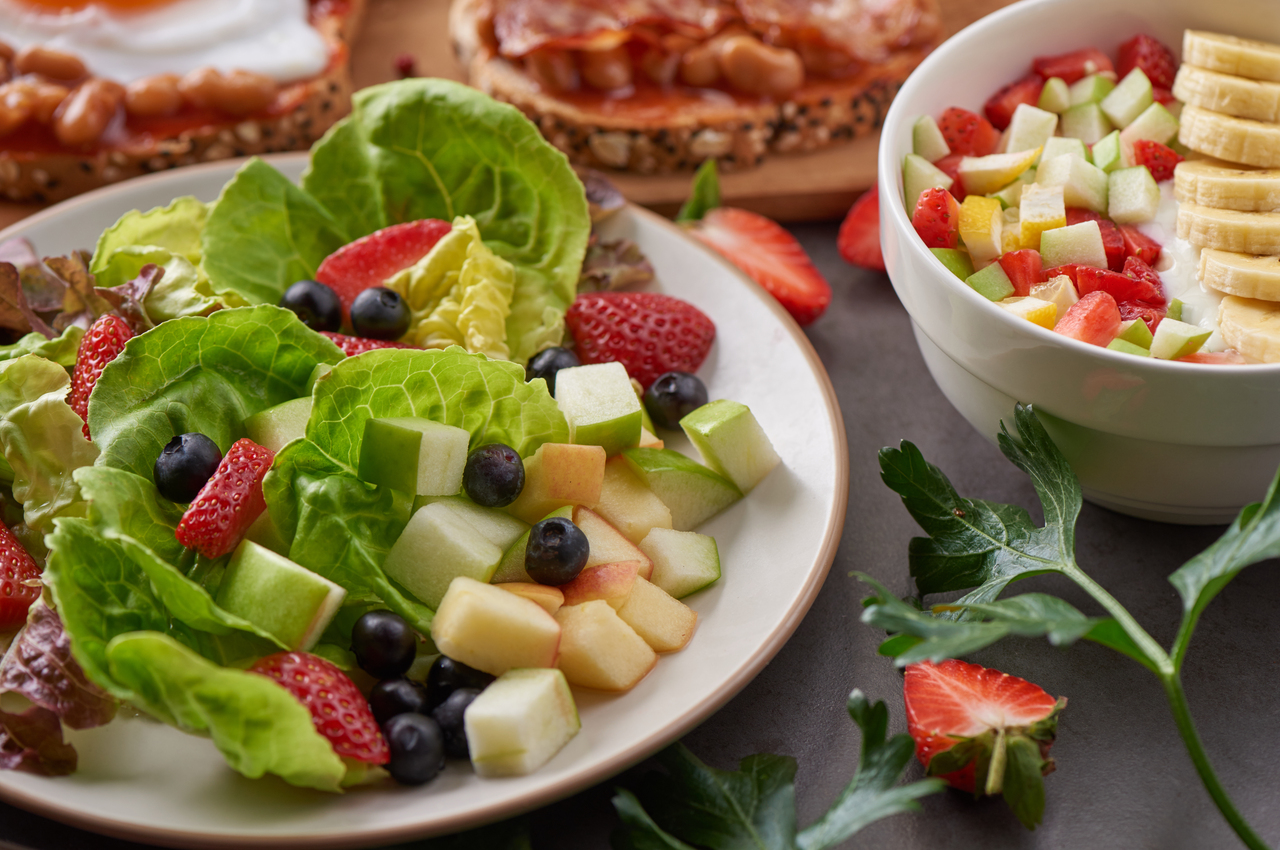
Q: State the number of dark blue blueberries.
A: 12